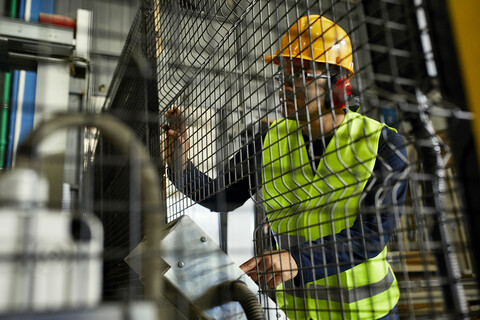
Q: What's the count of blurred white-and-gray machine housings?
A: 1